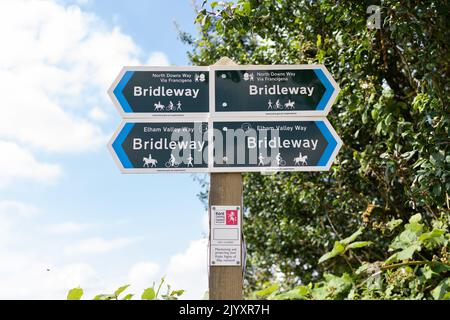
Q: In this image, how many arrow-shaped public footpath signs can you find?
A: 4